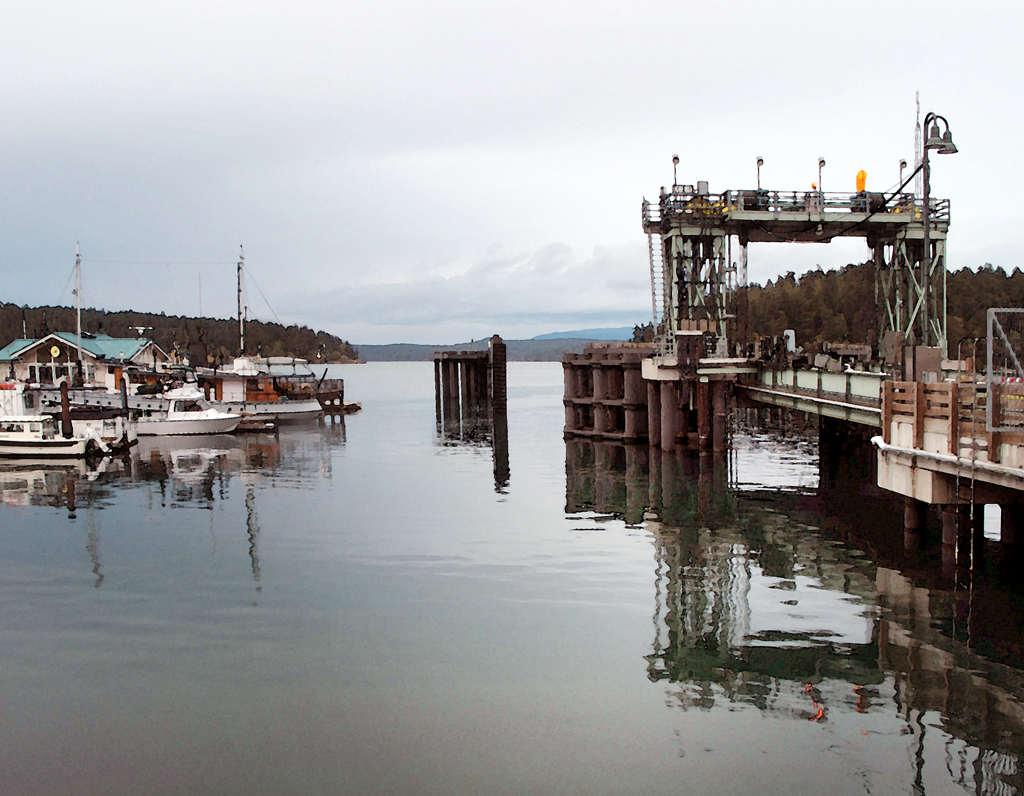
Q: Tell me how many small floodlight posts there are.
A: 4